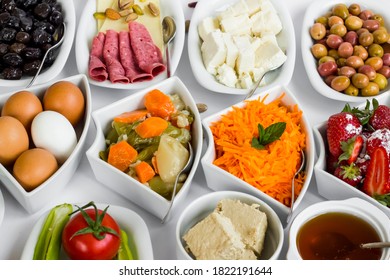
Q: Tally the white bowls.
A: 11